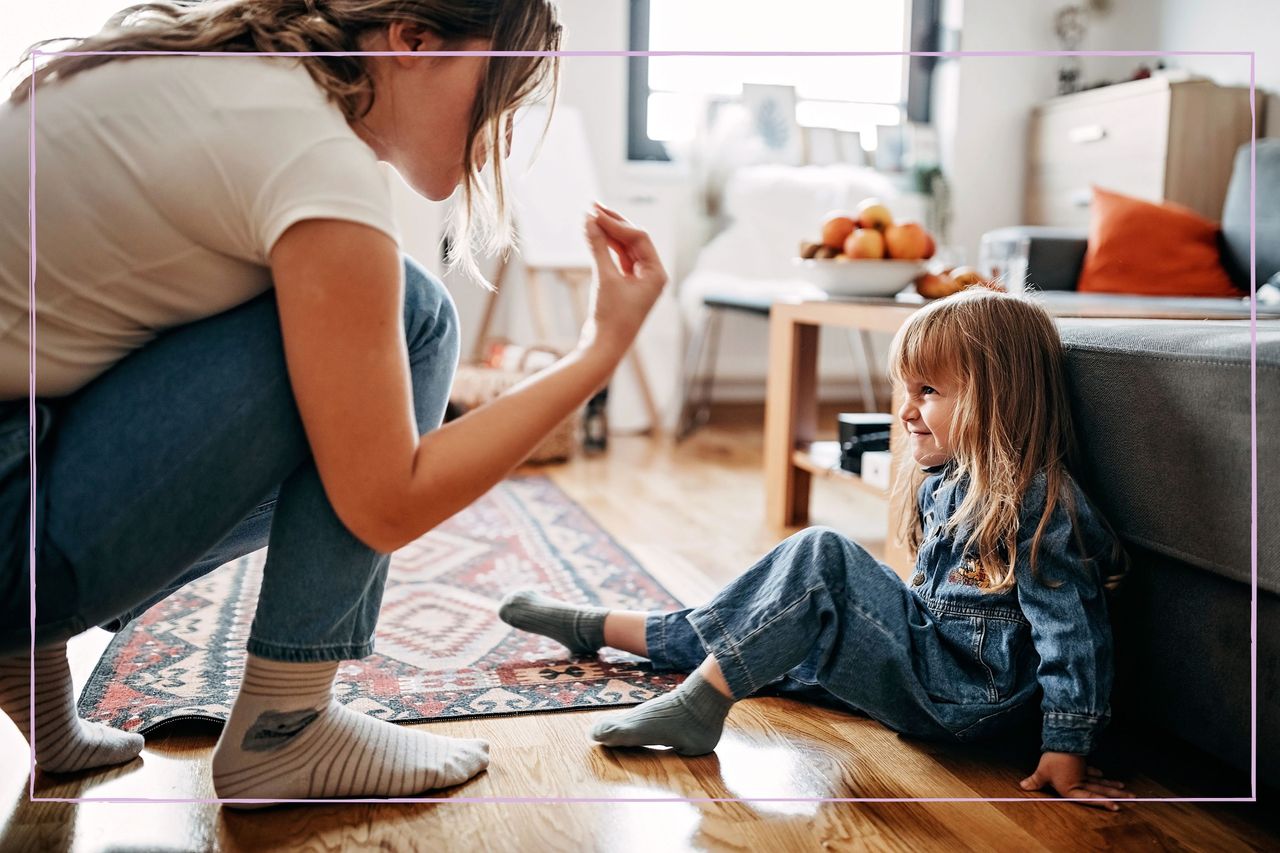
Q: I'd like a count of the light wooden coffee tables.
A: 1